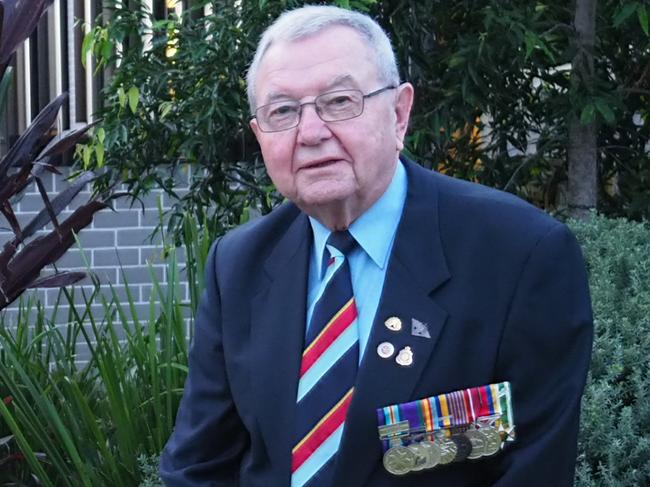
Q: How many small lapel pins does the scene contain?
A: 4